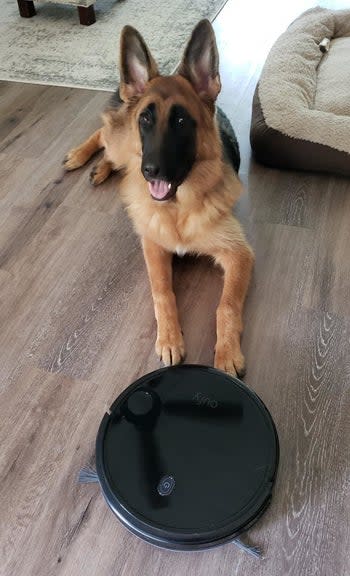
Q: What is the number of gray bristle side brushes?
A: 2